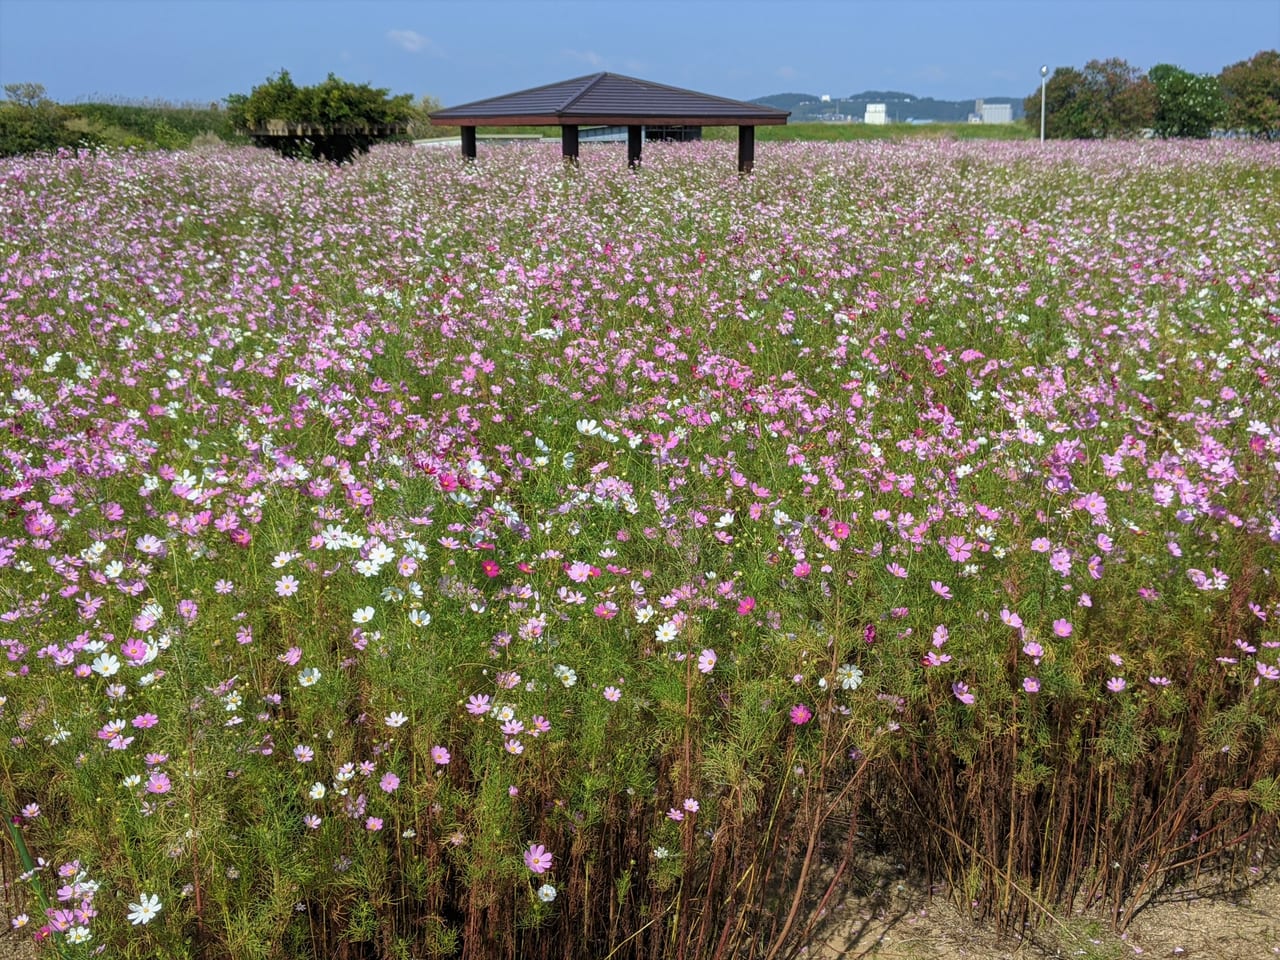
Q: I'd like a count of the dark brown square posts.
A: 4